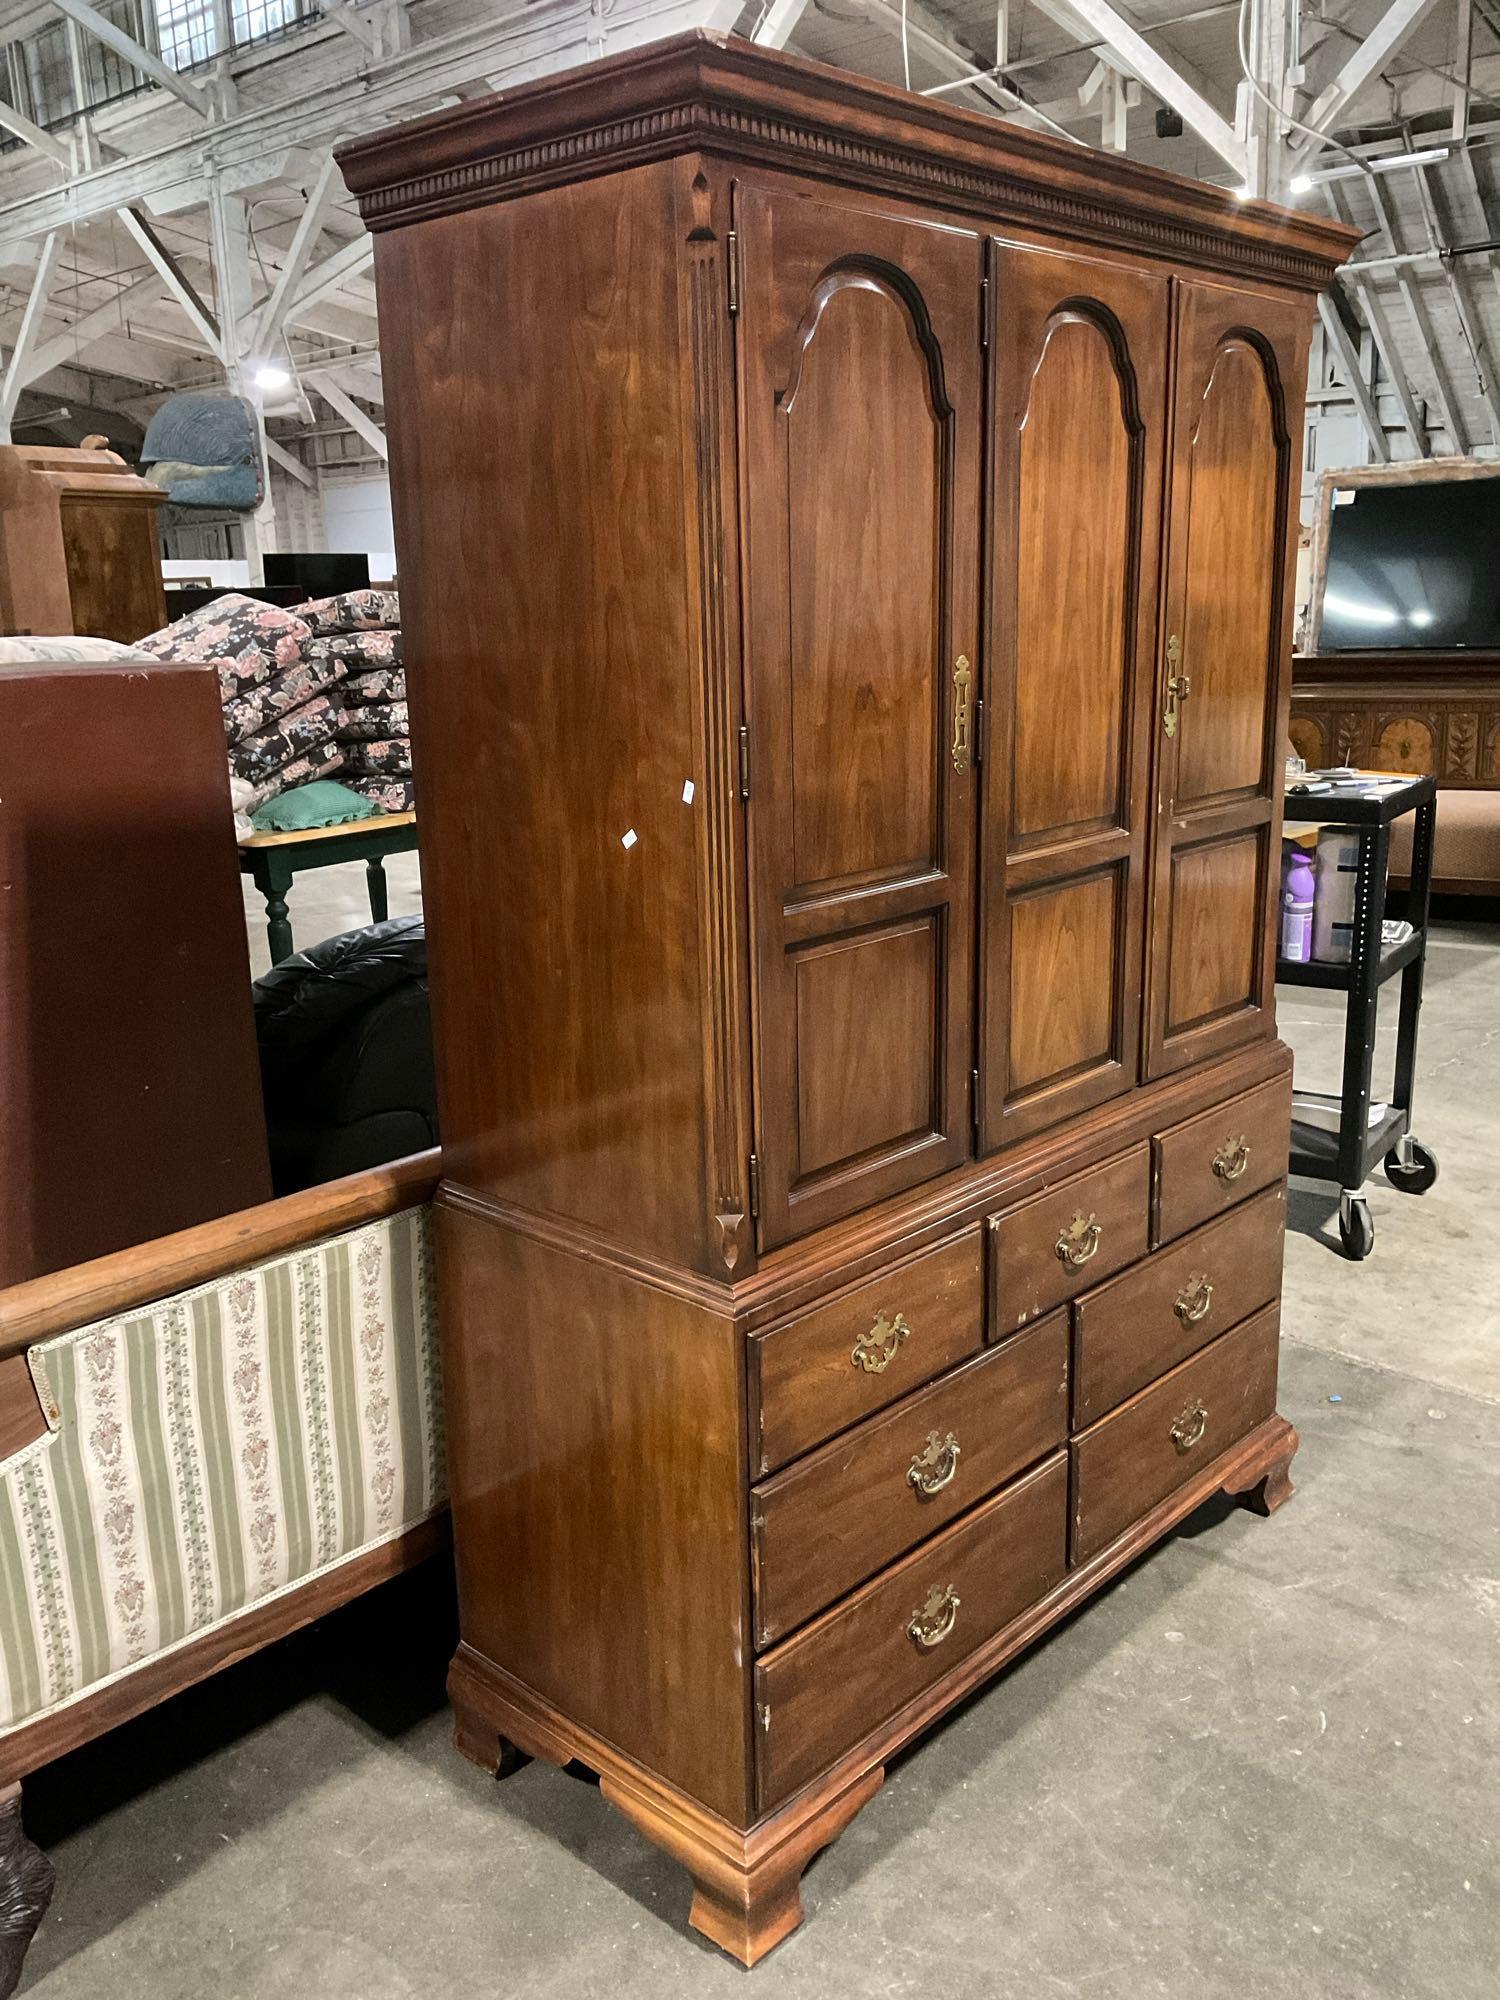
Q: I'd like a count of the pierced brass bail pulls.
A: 7